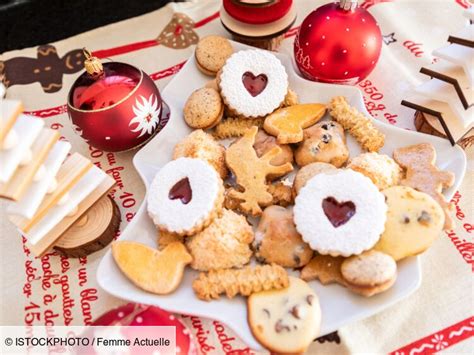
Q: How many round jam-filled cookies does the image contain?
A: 3